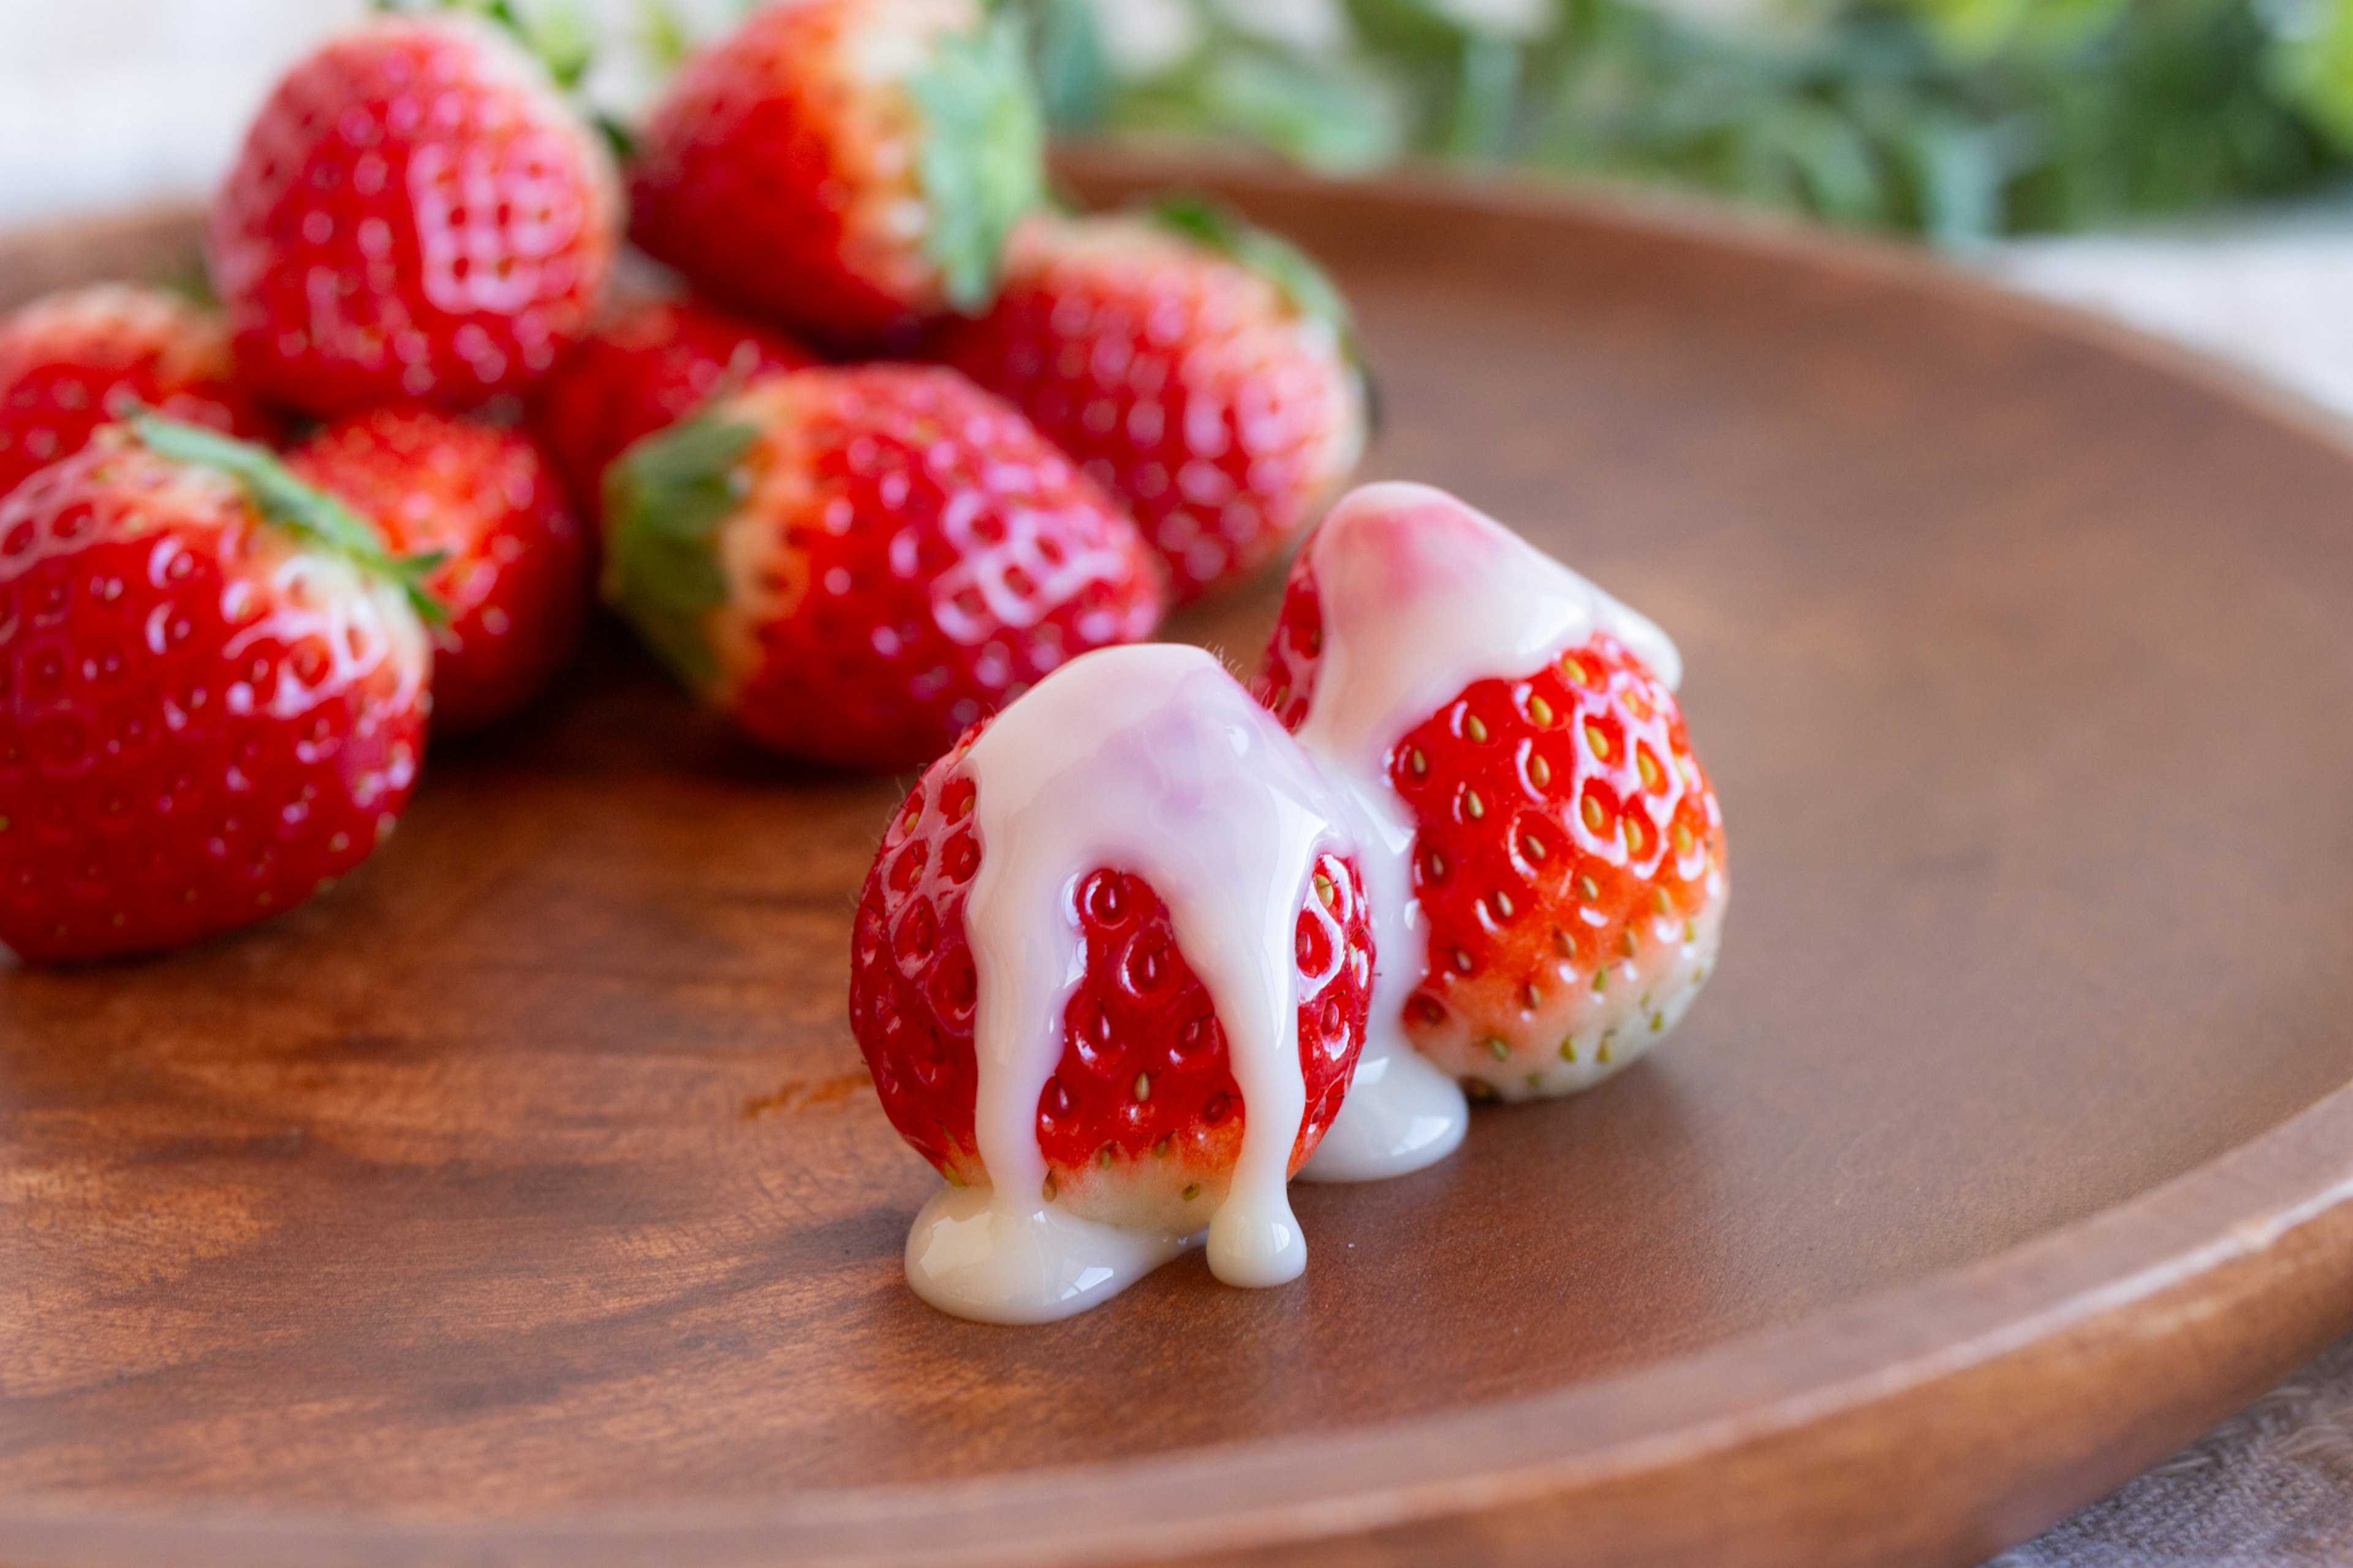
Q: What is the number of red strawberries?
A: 10